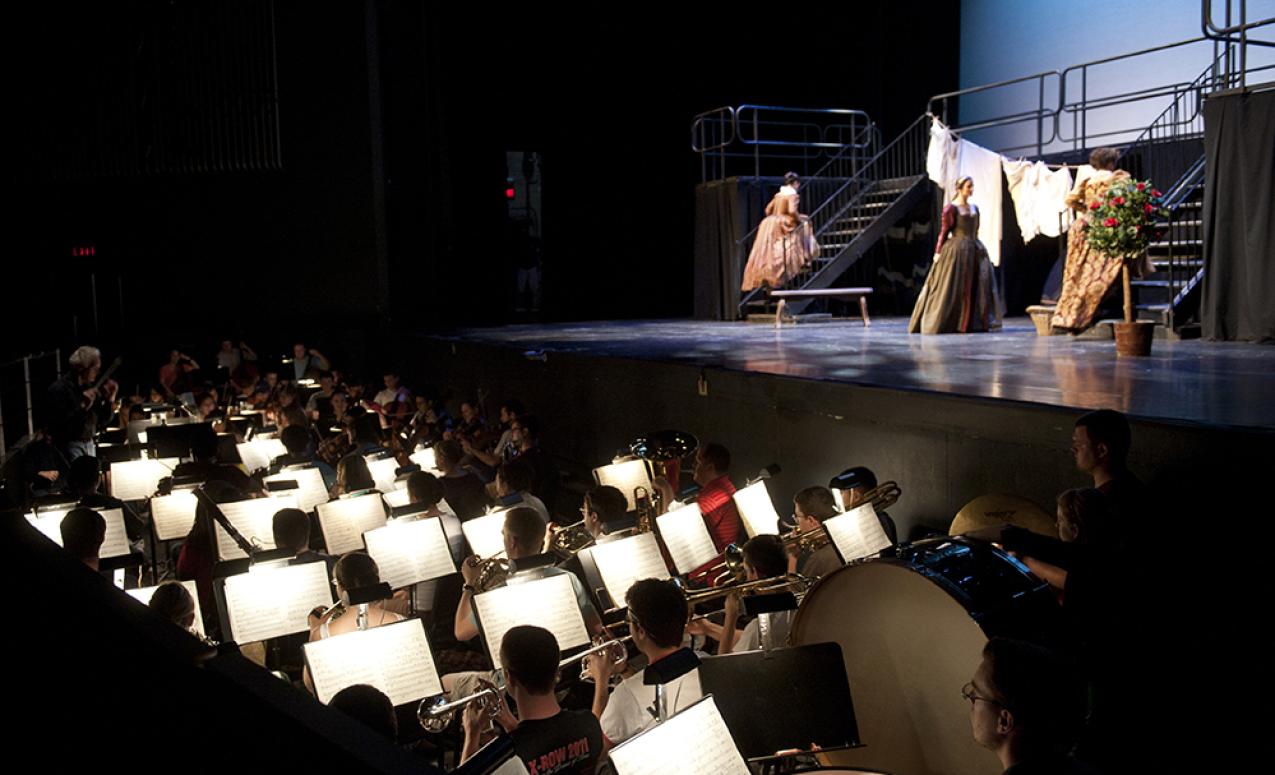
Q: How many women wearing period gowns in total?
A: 3